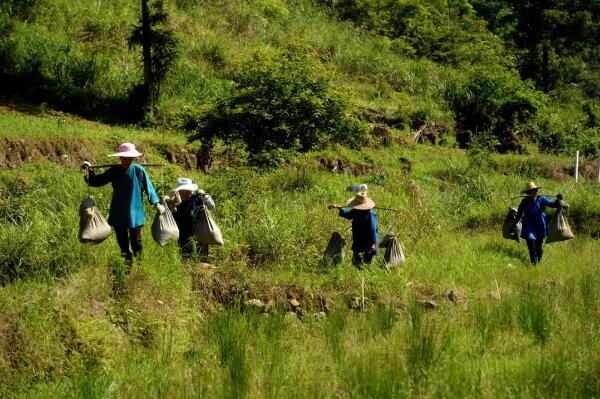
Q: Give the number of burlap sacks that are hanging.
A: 7